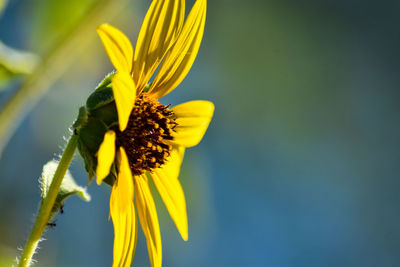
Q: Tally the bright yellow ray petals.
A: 11